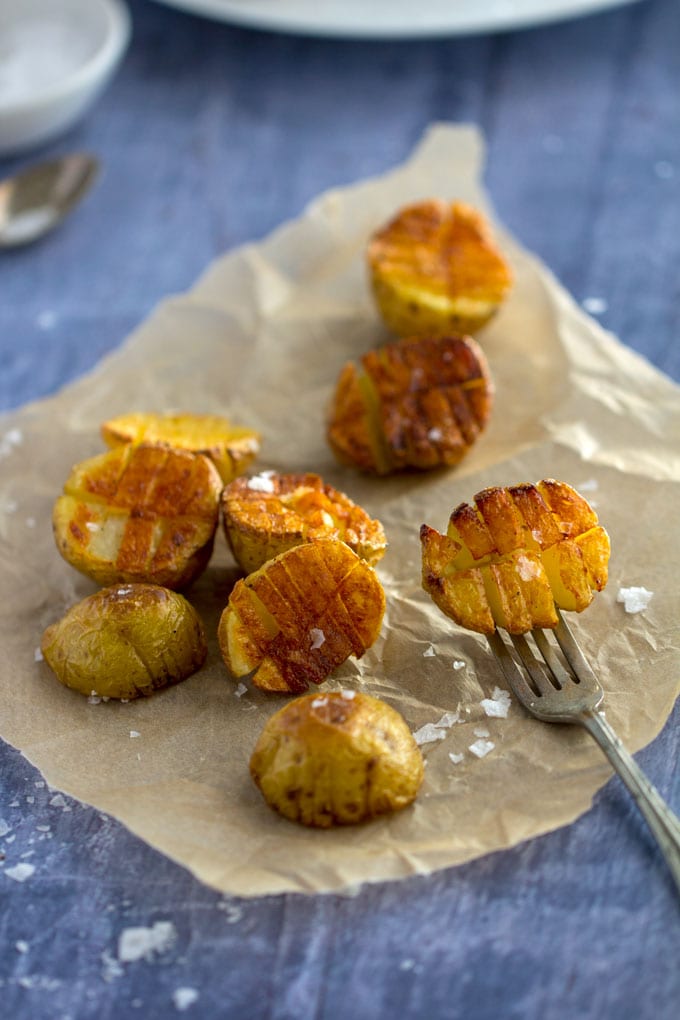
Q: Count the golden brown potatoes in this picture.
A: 9